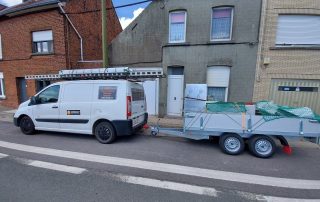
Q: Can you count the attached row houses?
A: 3